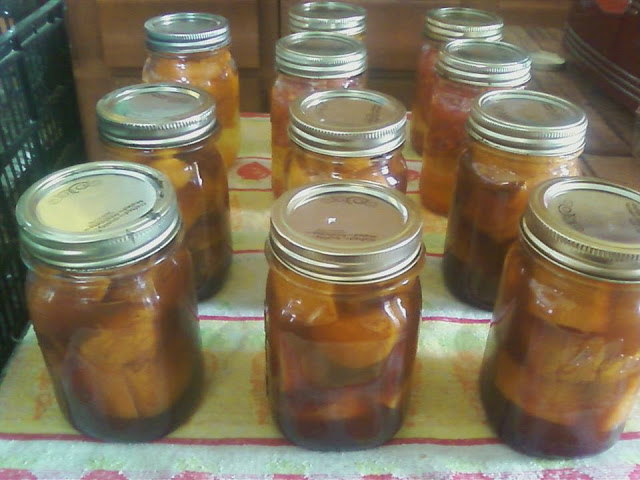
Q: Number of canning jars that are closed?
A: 11